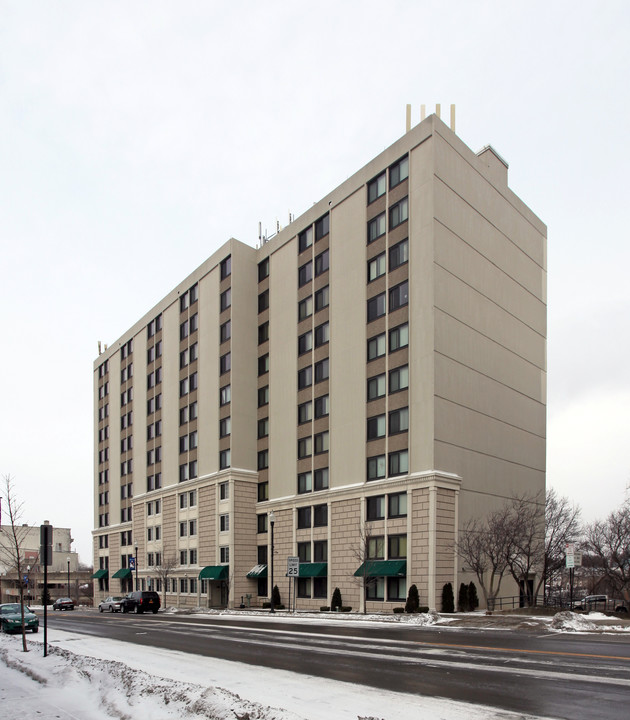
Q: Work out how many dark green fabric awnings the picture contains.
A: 6